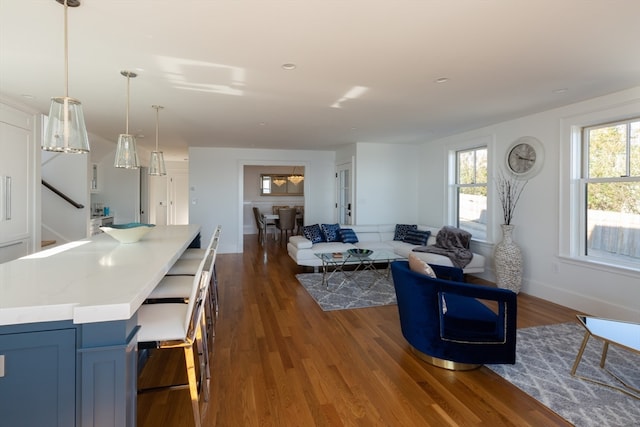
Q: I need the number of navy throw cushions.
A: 5